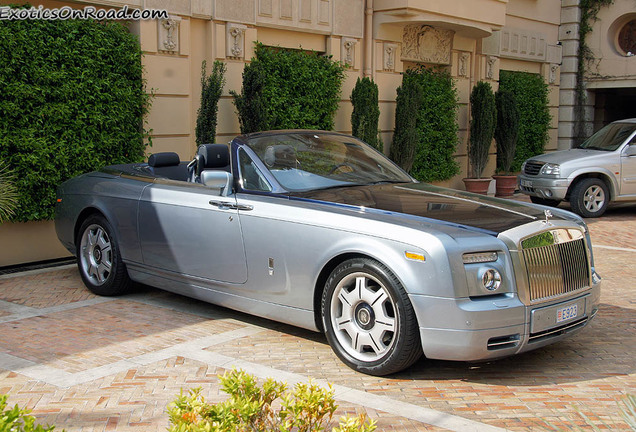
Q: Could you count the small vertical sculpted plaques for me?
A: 7